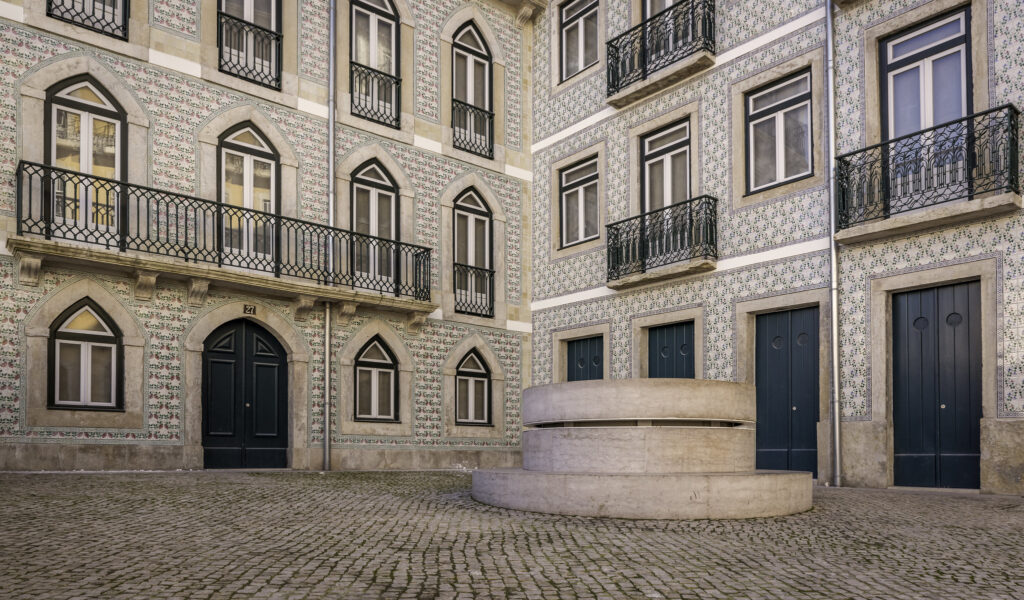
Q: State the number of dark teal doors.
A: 5